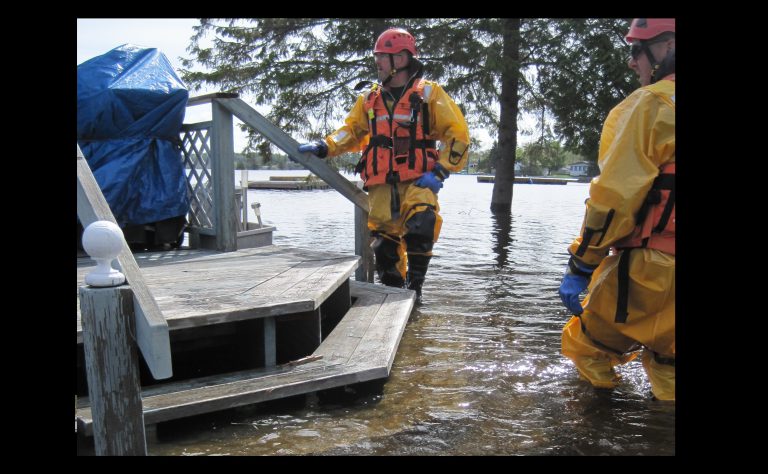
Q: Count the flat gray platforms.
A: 2